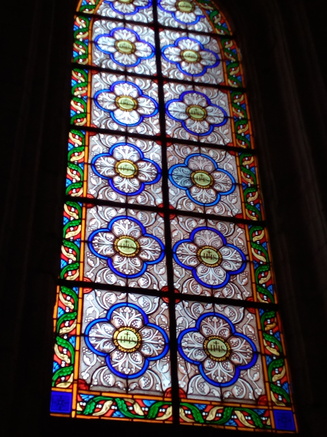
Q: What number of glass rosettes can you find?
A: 12